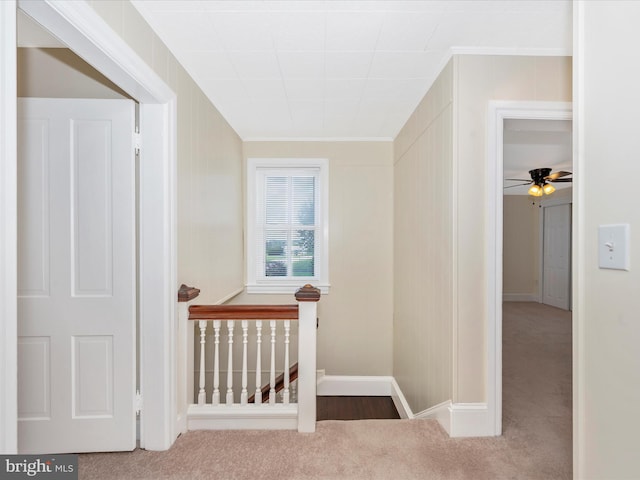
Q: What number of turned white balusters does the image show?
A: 7